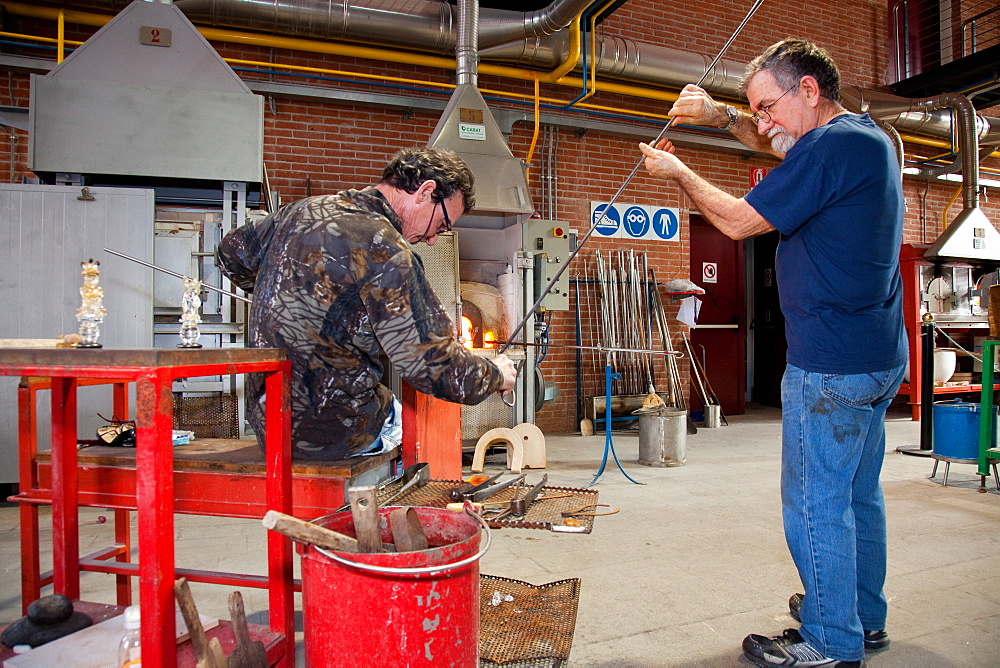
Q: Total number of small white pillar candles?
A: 0